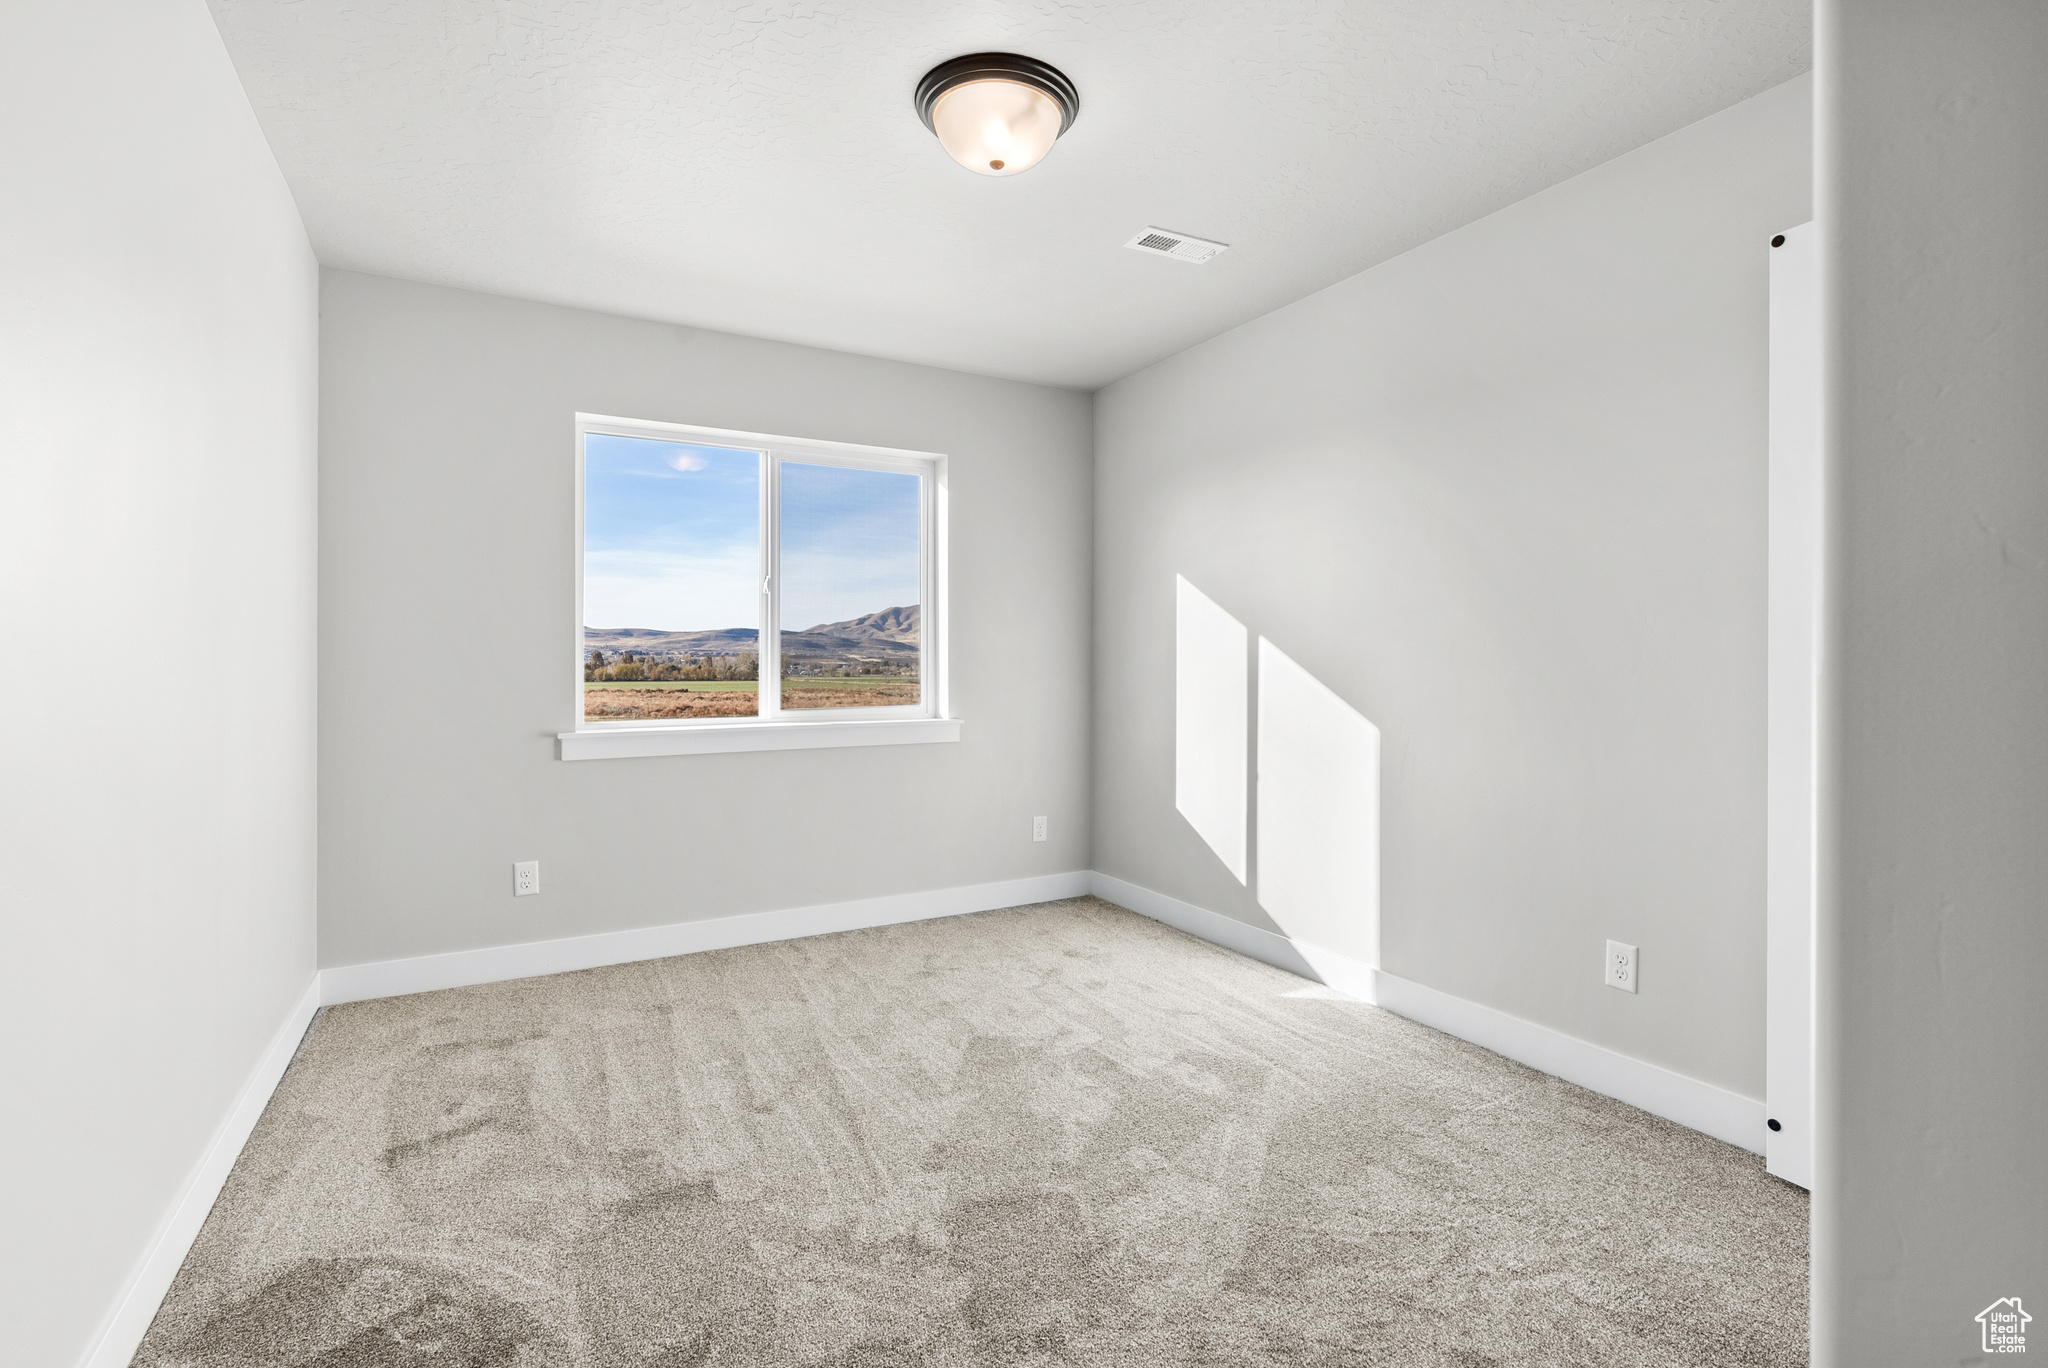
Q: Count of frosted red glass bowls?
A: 0